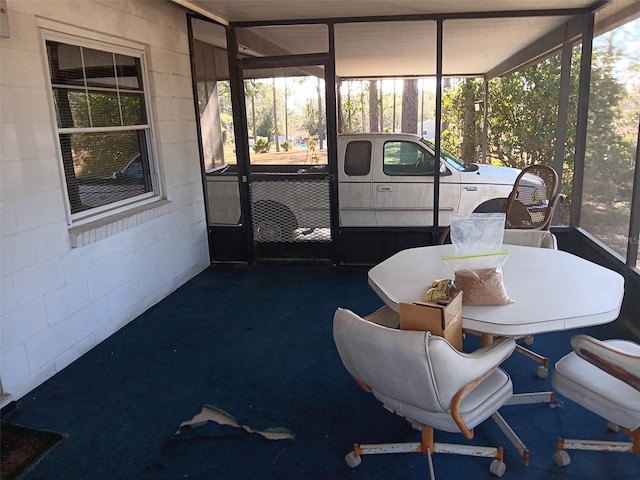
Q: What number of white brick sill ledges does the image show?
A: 1